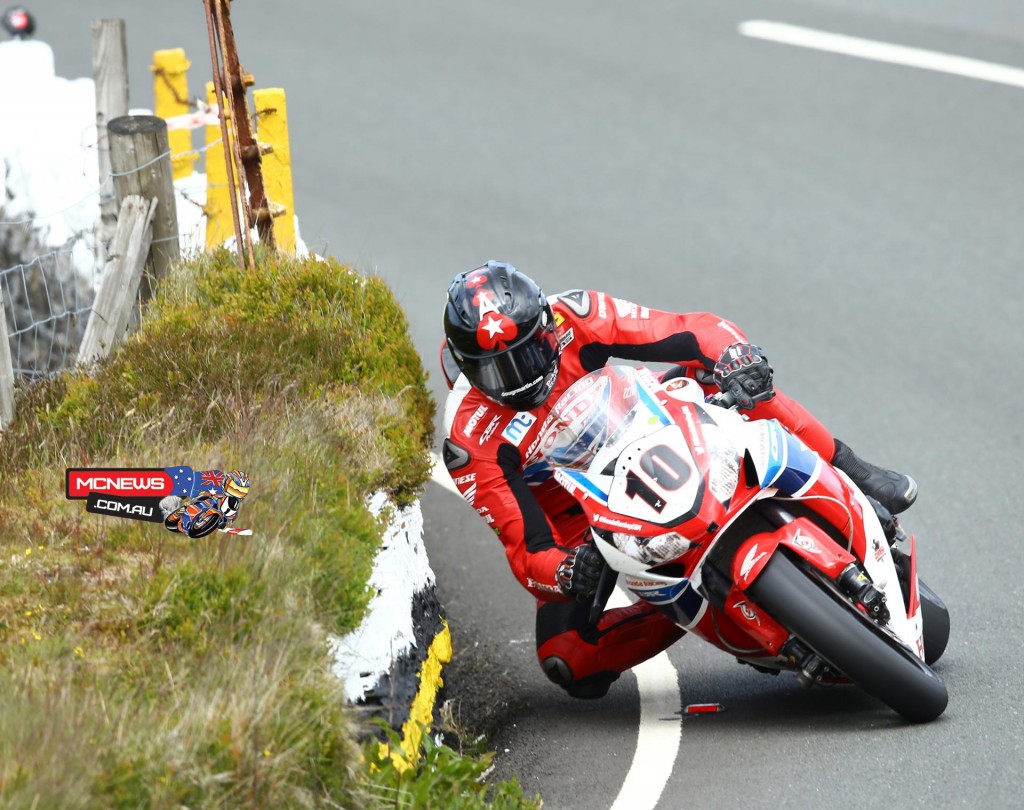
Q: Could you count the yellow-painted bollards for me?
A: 3